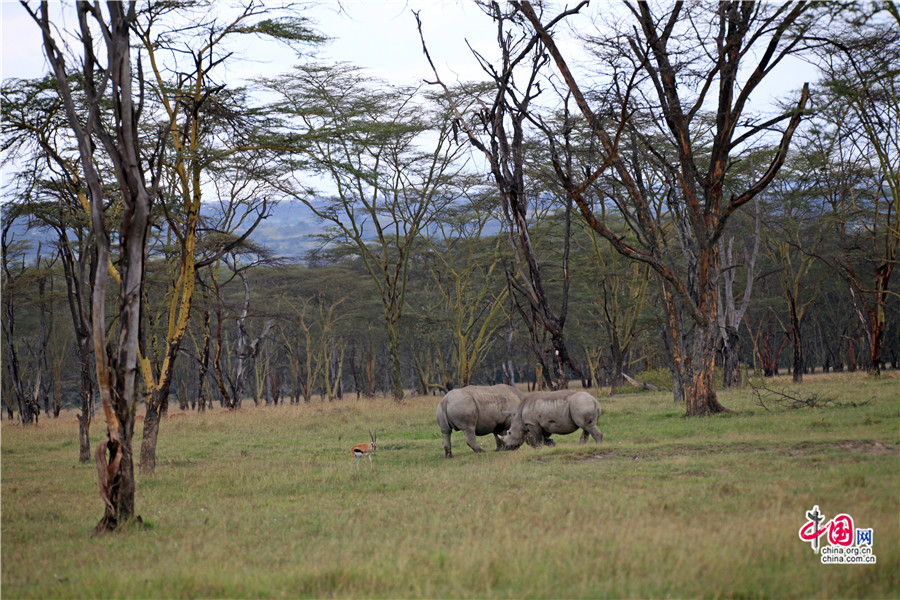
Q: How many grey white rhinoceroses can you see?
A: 2